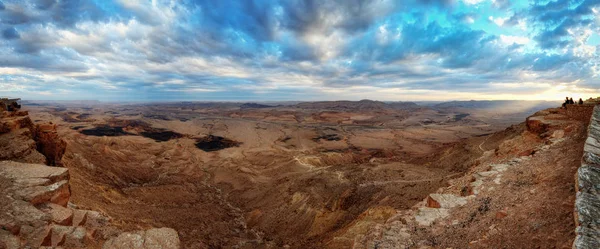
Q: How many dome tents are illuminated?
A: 0